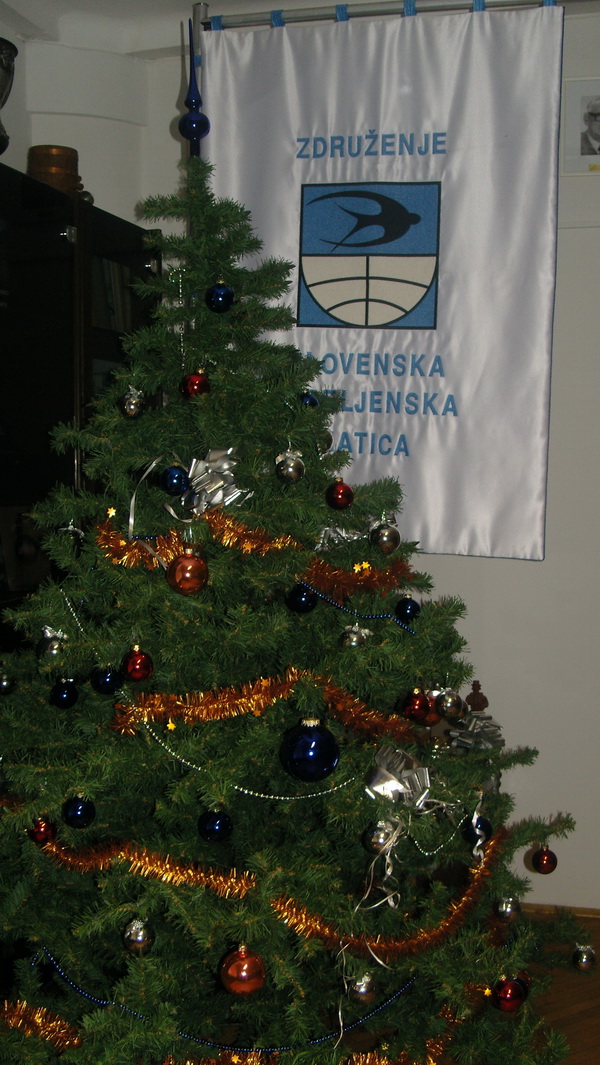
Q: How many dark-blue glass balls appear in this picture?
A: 11